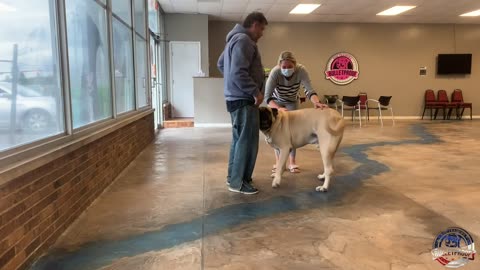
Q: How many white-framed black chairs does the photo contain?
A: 3